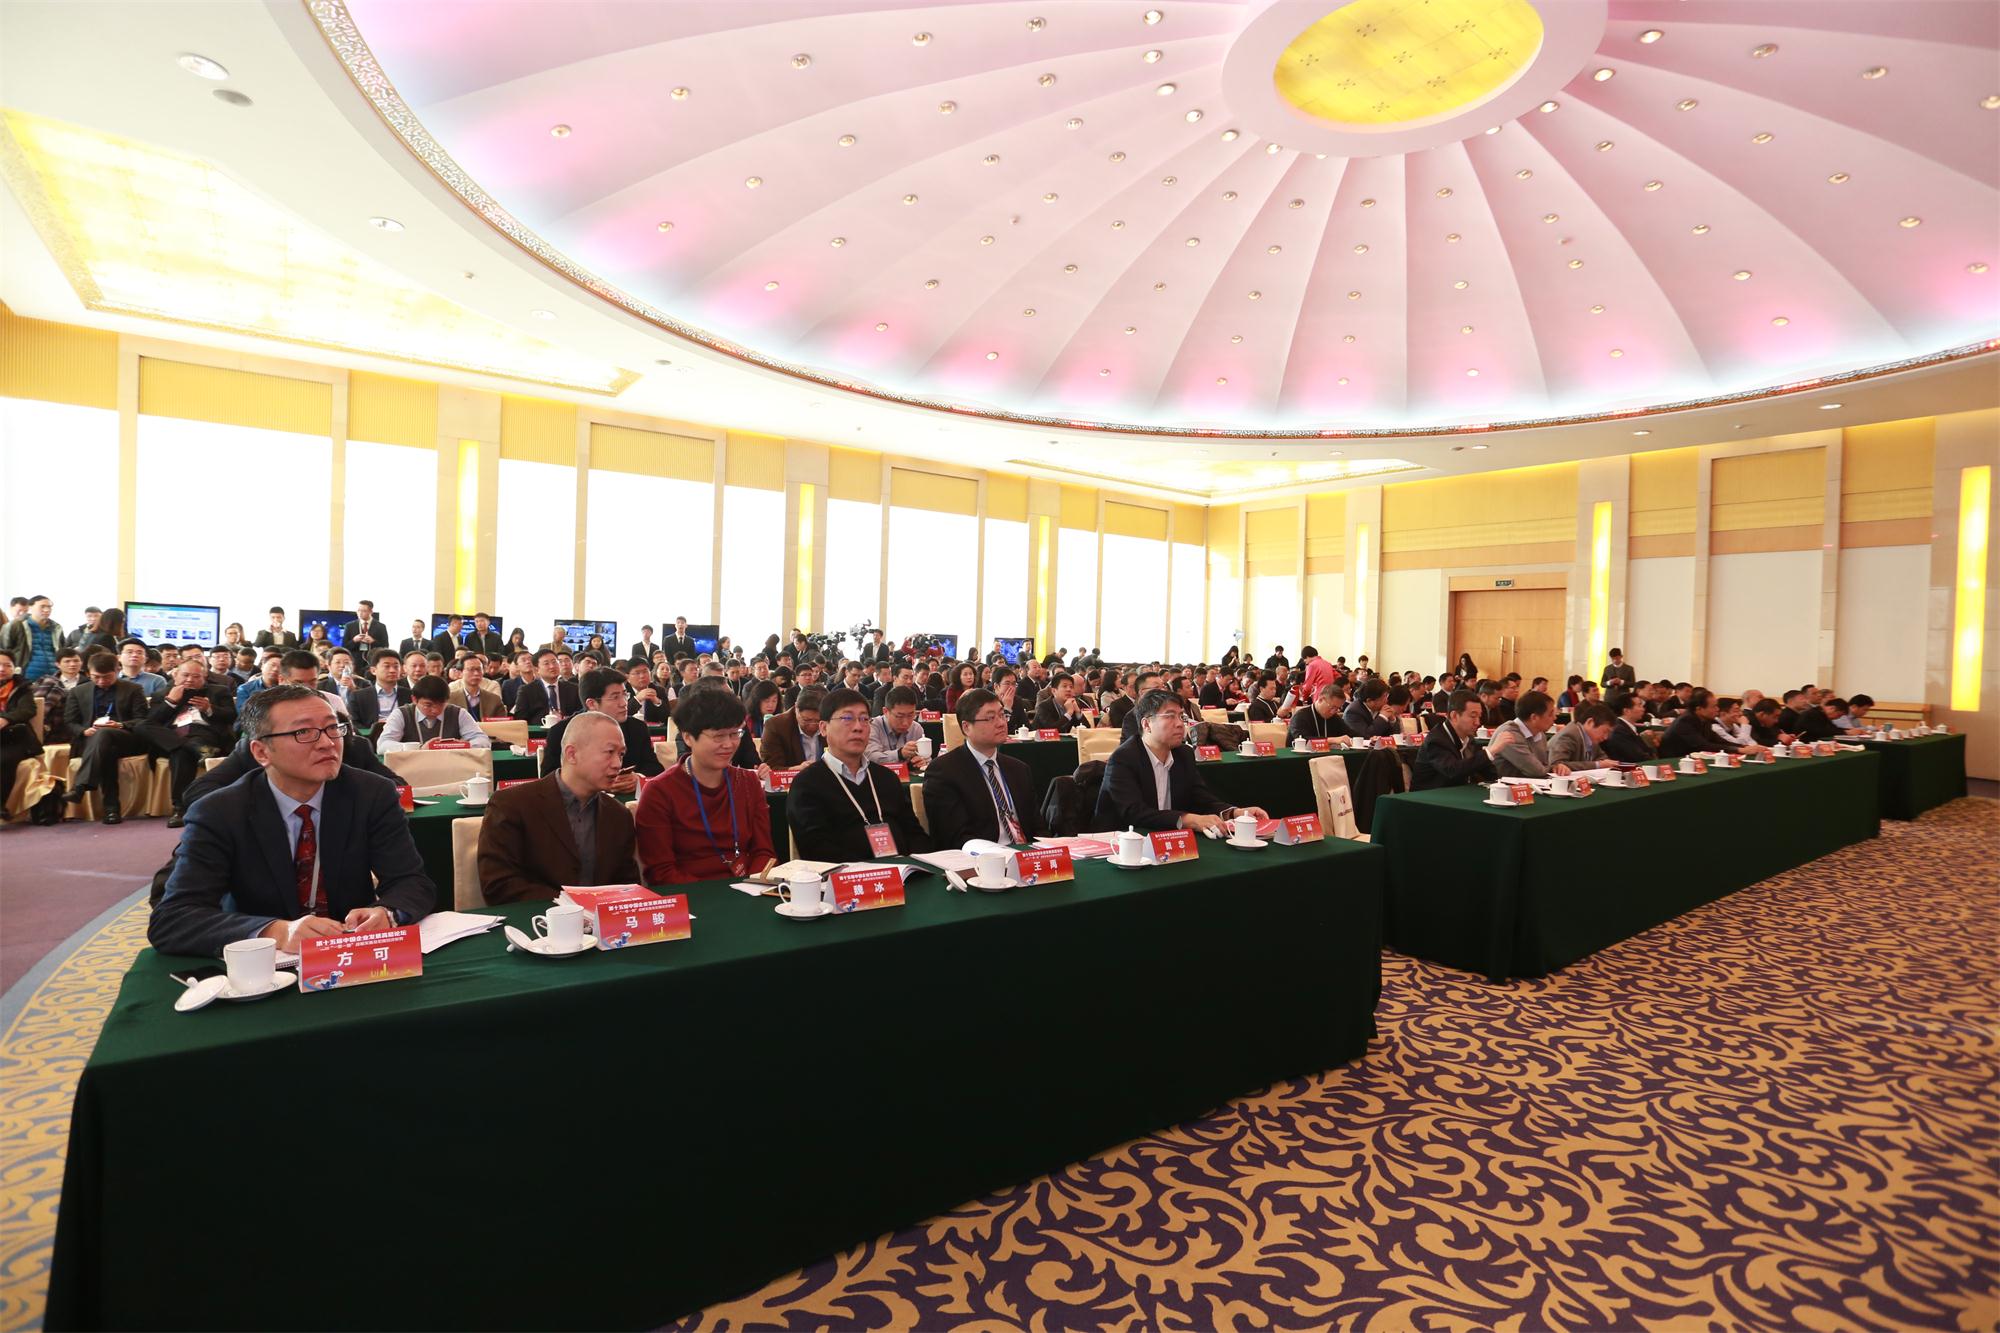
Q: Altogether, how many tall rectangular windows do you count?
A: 12